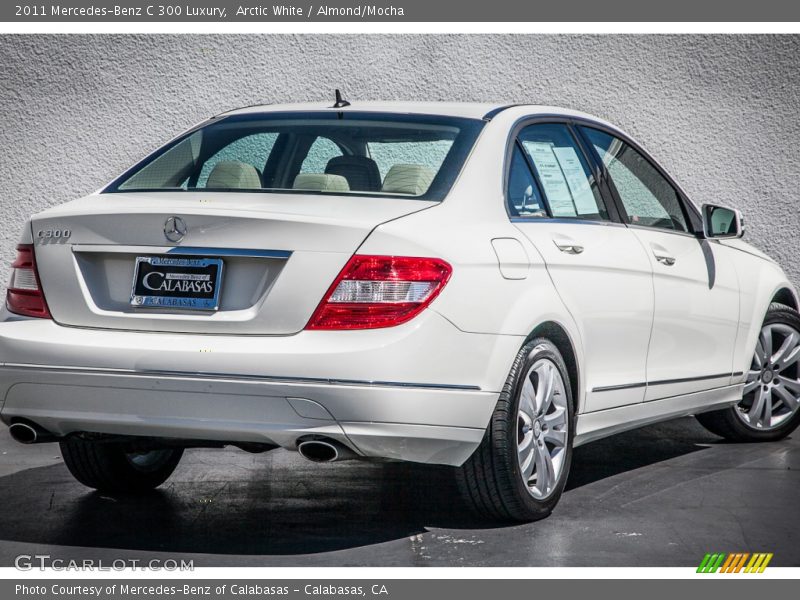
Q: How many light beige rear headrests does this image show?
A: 3